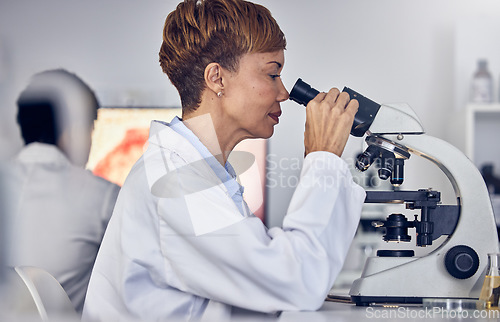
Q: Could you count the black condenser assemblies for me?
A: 1